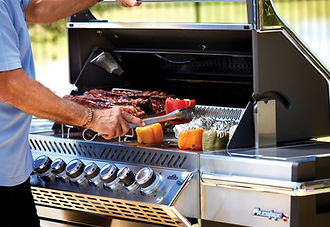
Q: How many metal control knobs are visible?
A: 7